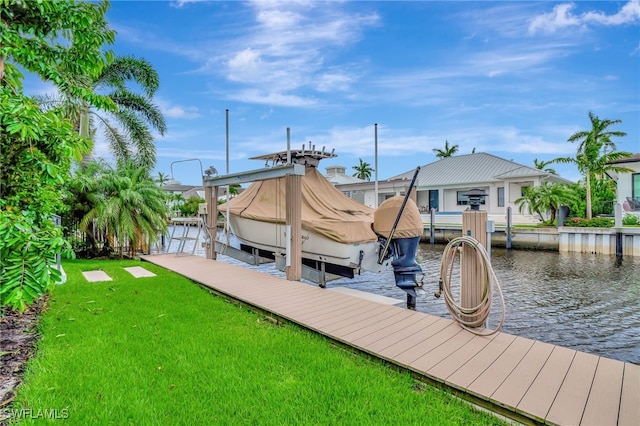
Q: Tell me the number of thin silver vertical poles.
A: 3